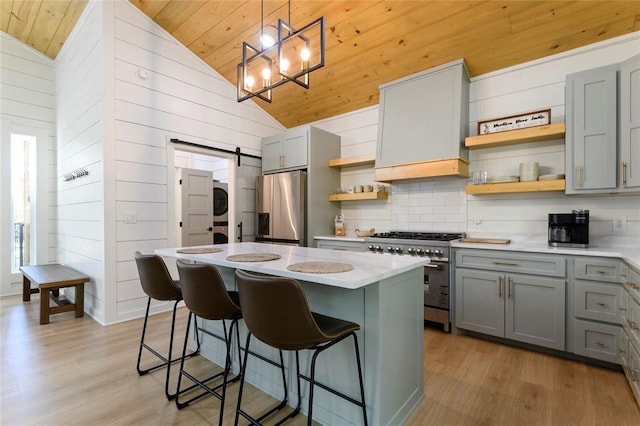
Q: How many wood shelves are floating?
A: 4